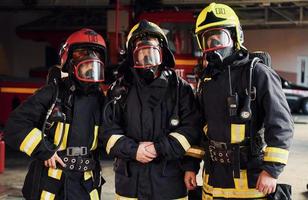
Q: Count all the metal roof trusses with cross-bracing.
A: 1